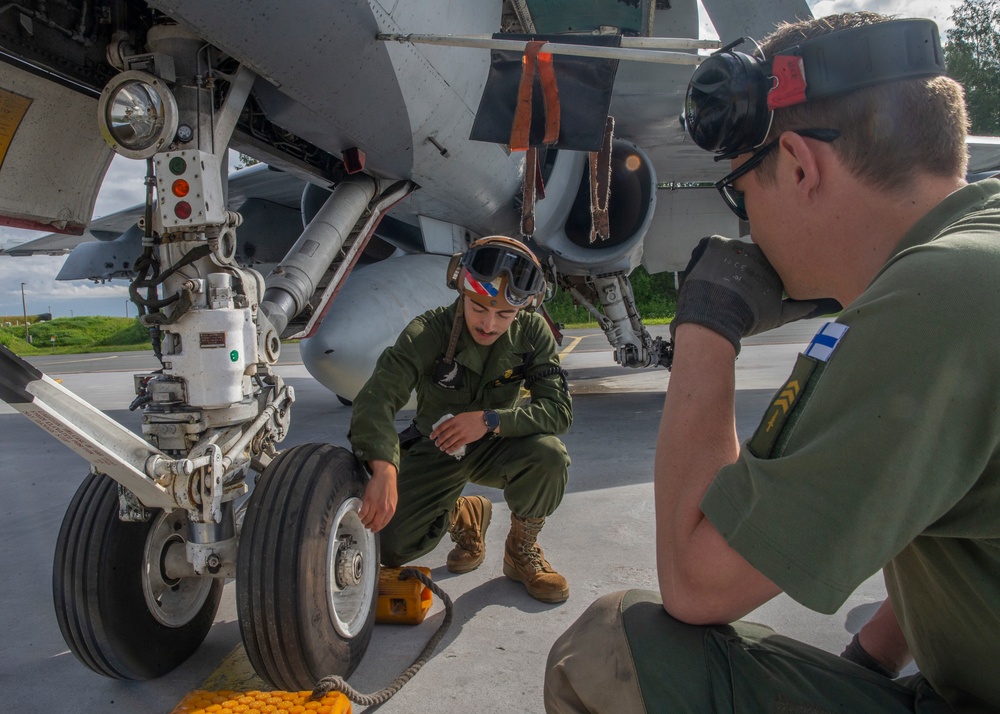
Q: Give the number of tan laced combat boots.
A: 2